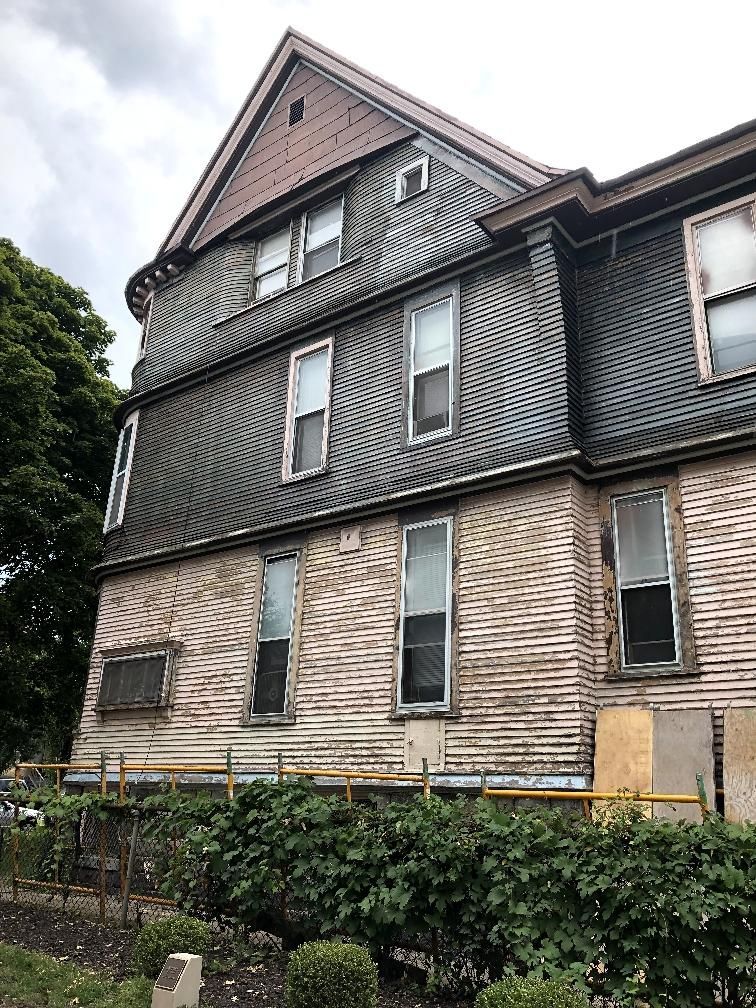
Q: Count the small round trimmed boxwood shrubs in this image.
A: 3